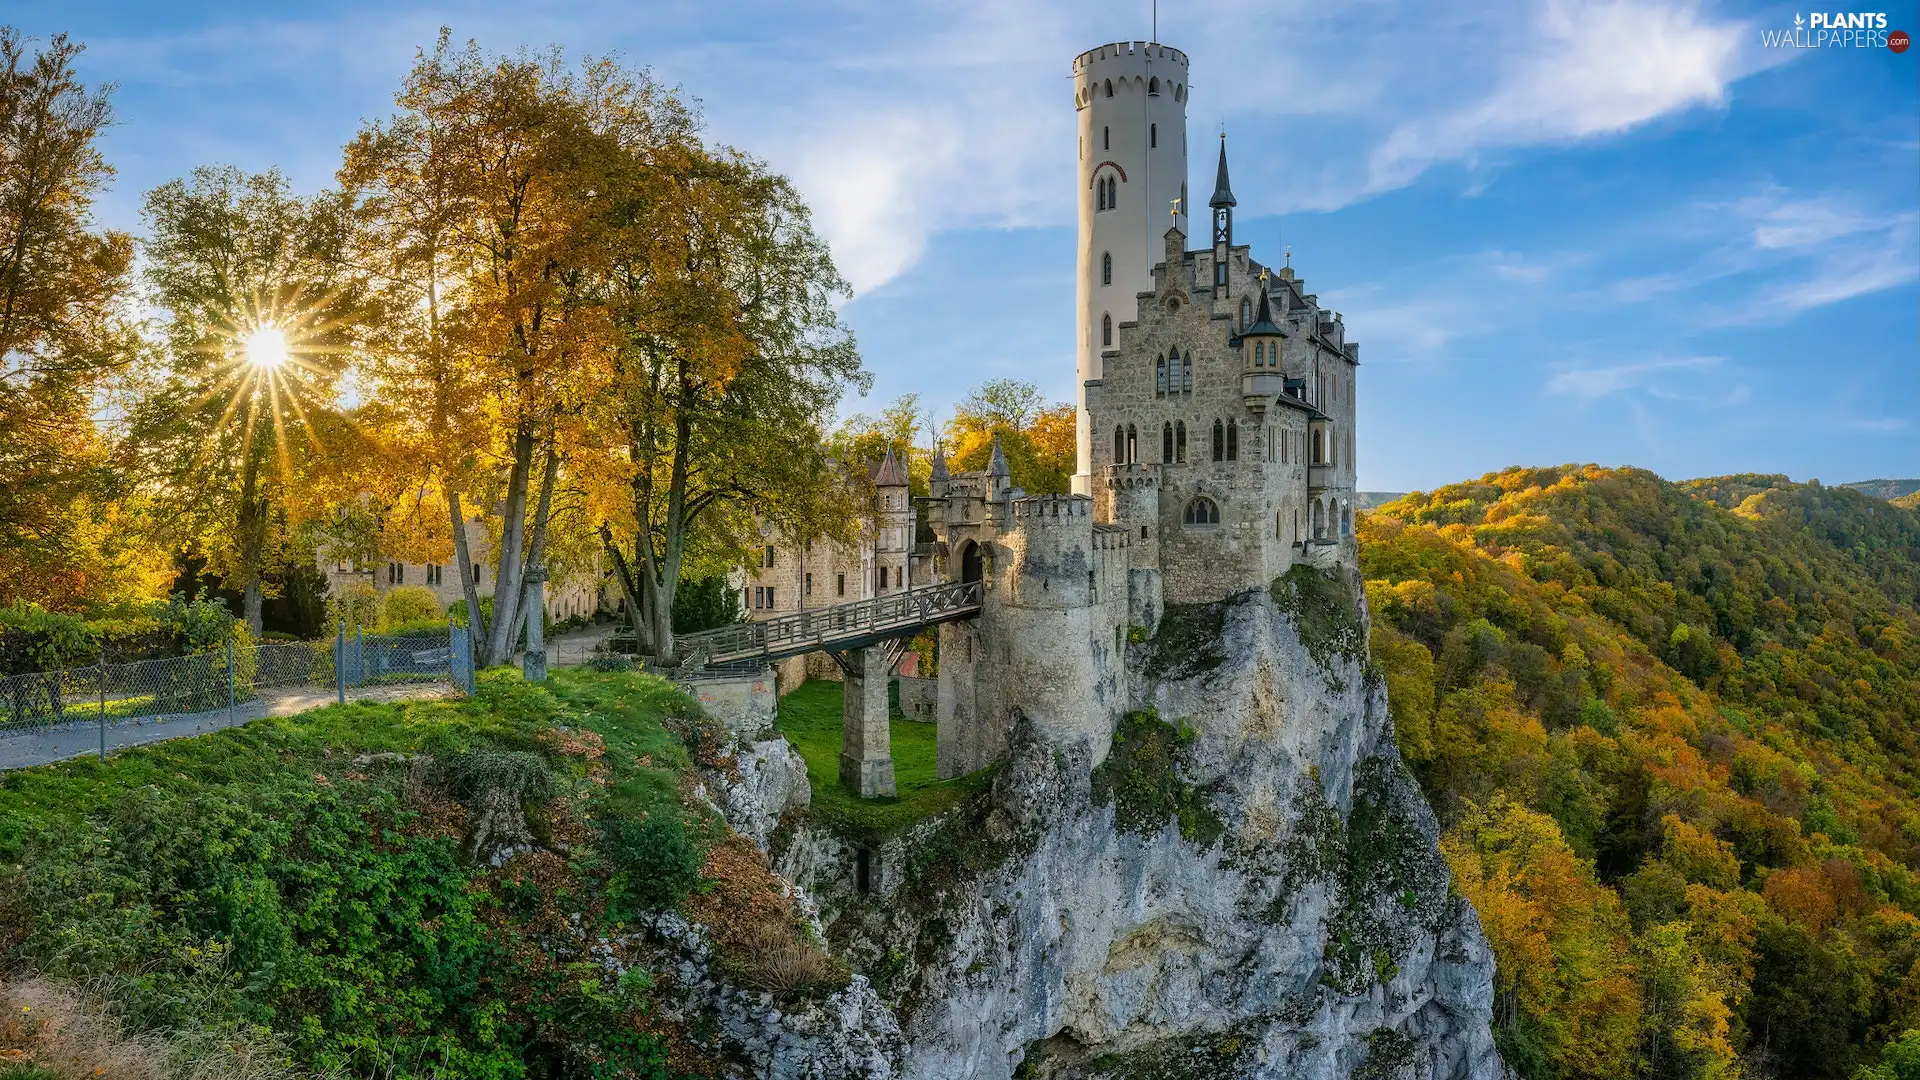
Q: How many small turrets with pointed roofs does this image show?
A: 5